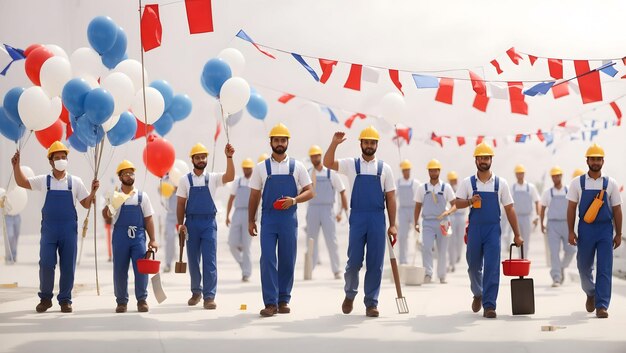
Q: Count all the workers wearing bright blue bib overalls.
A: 7